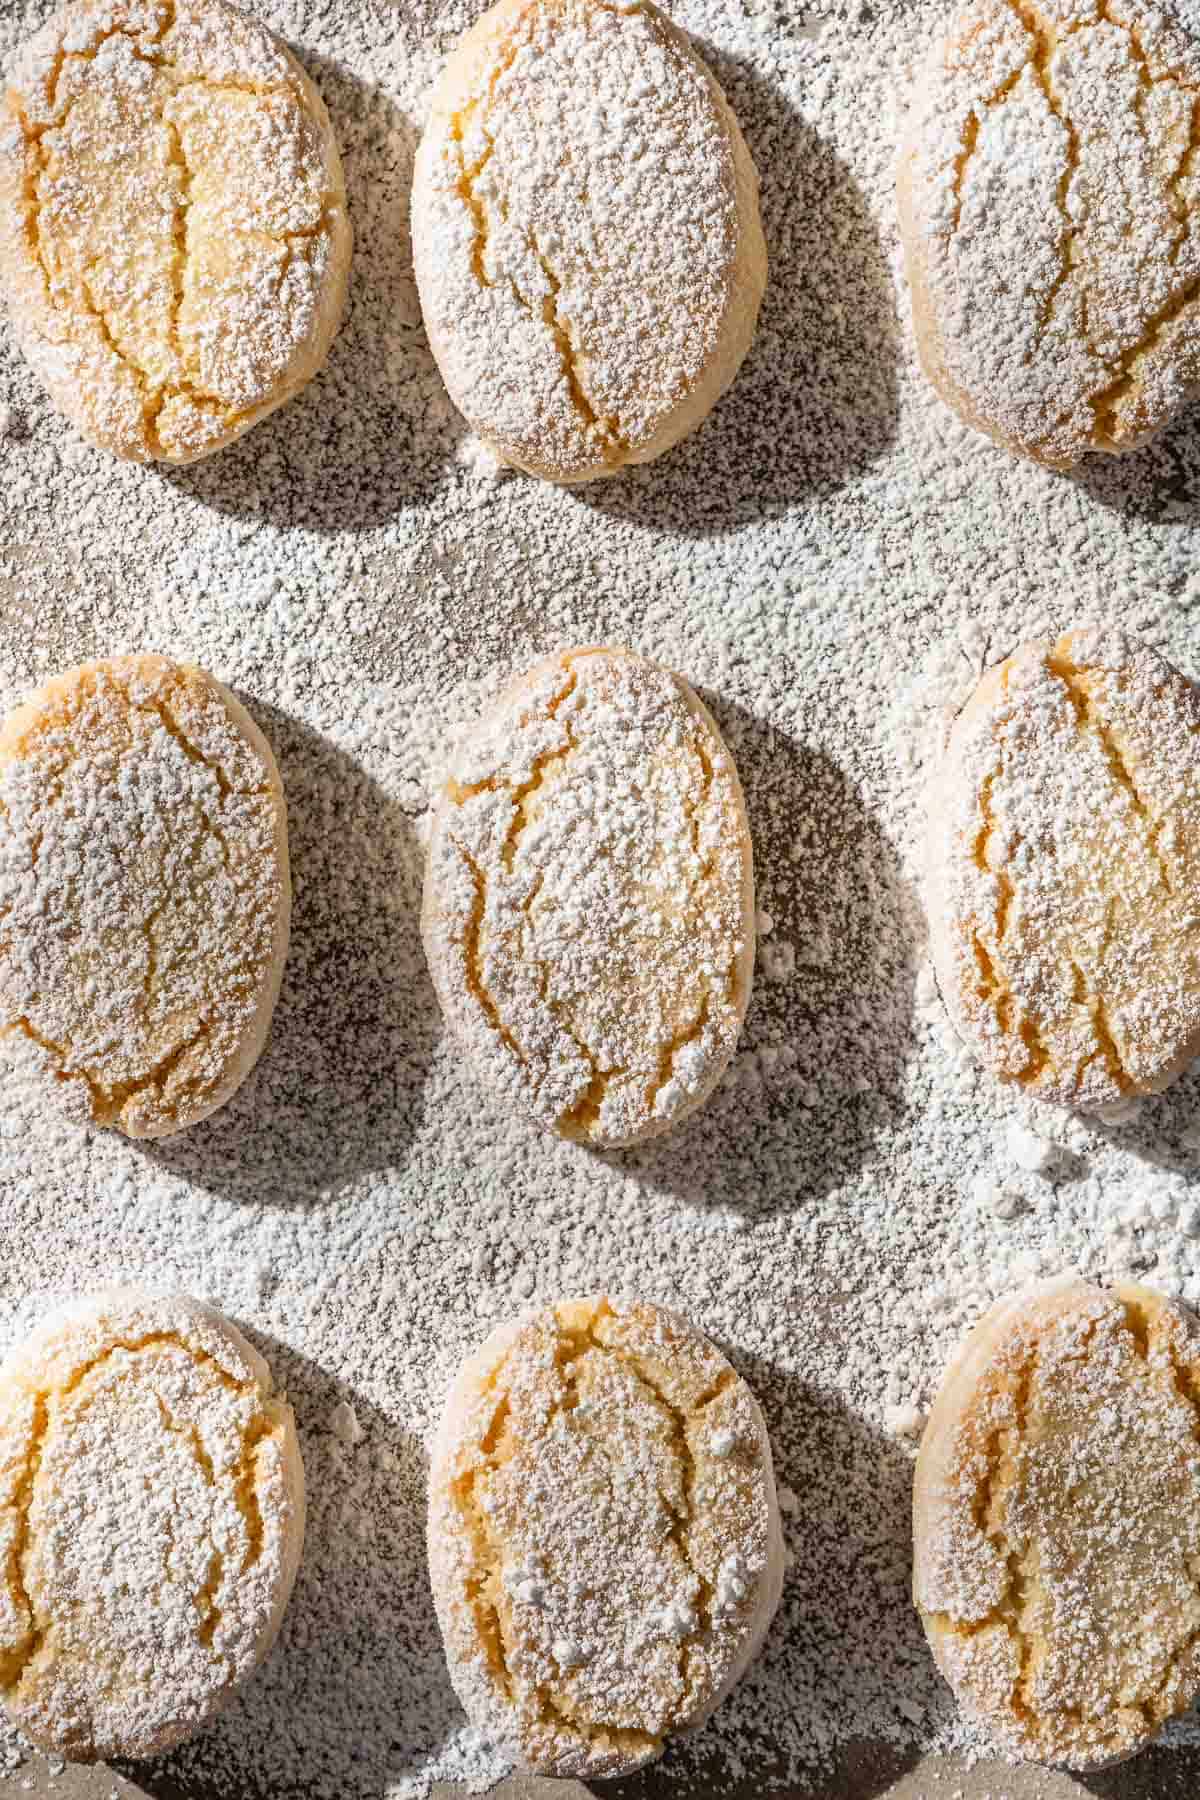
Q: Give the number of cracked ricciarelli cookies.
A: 9